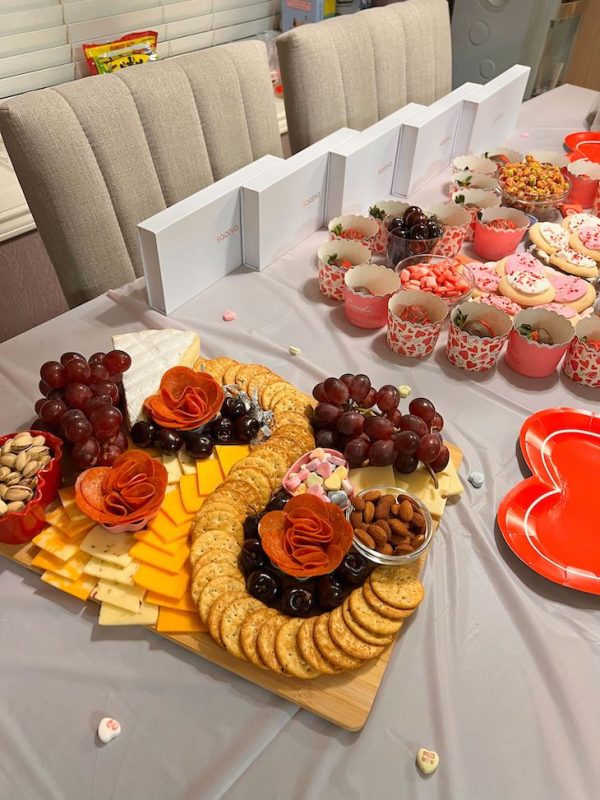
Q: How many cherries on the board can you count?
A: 13